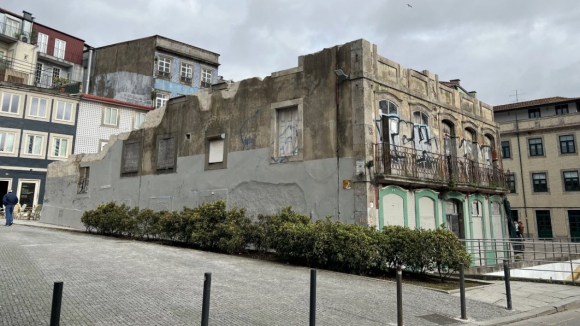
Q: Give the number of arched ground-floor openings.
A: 5